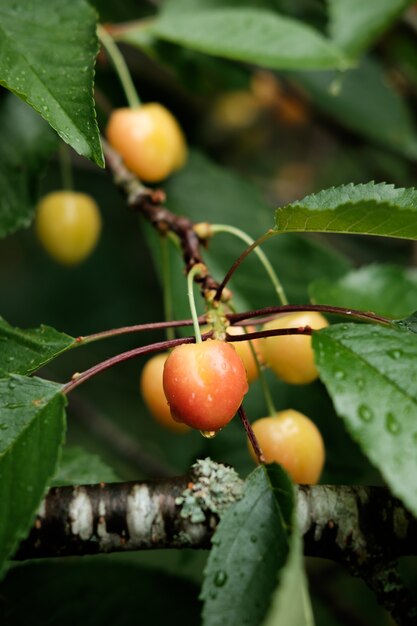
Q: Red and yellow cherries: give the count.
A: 7